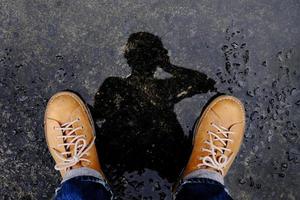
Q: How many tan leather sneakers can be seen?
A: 2